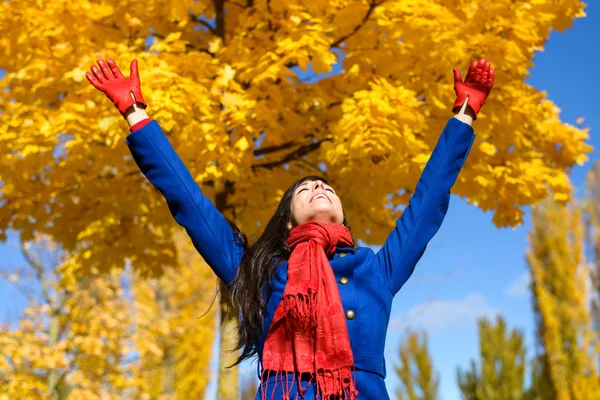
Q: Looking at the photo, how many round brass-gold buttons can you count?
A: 3